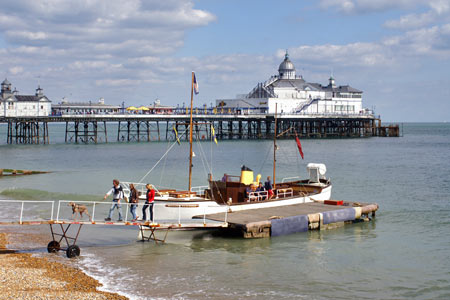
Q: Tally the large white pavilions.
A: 2